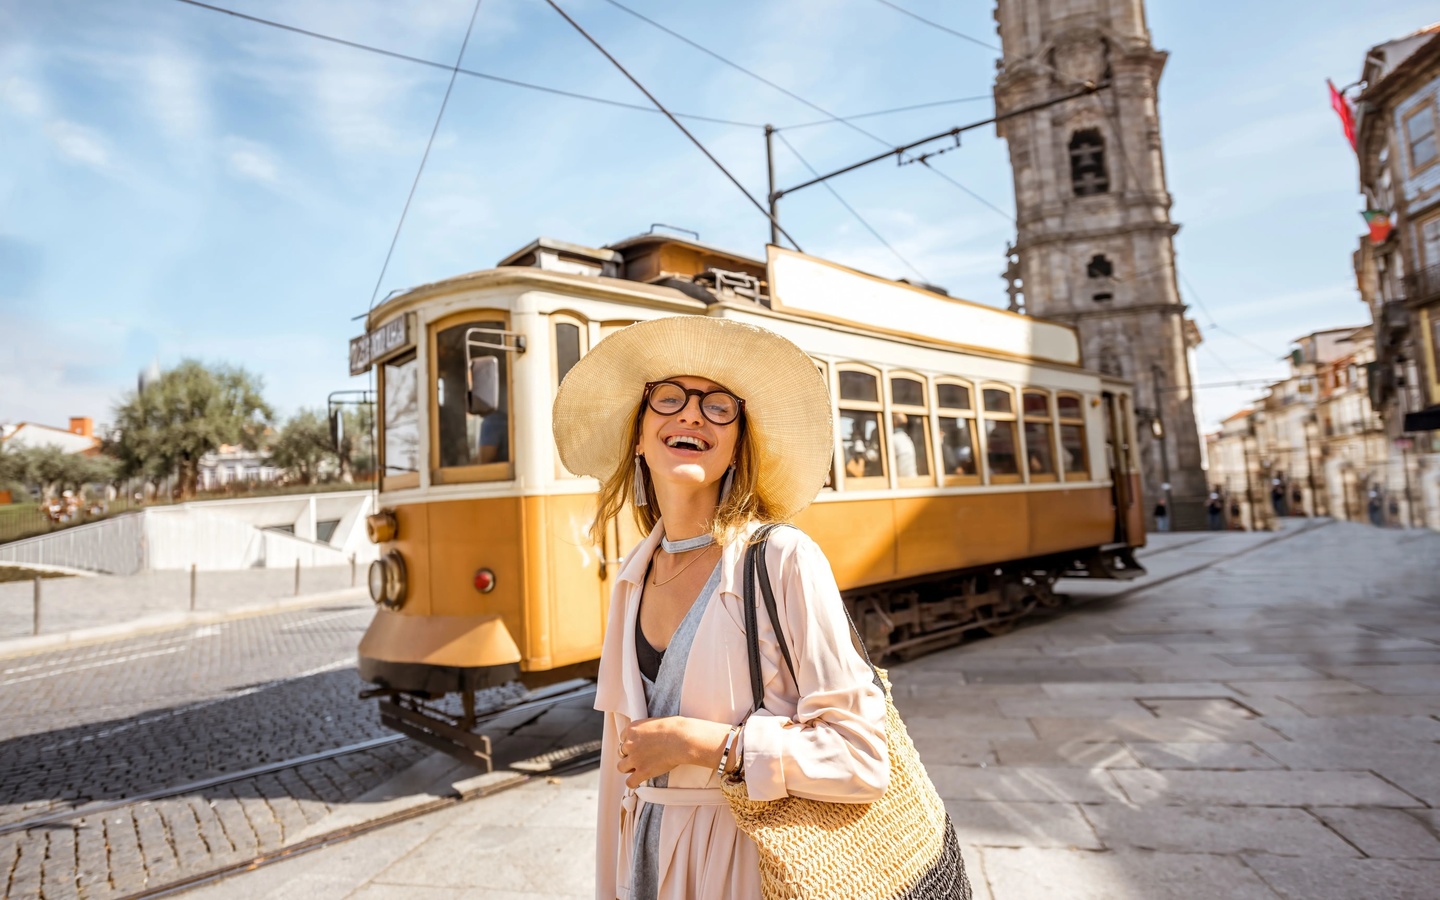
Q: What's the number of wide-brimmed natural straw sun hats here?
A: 1